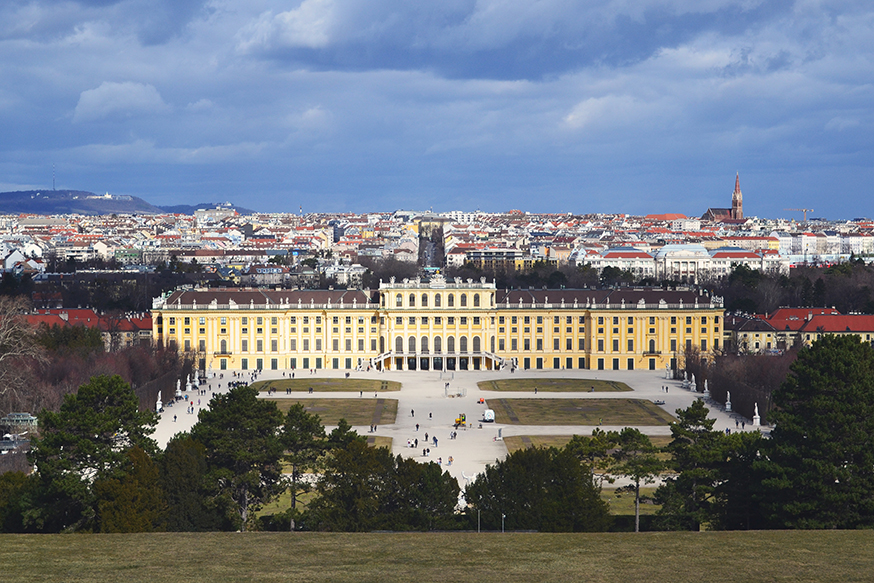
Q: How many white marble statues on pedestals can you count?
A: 11